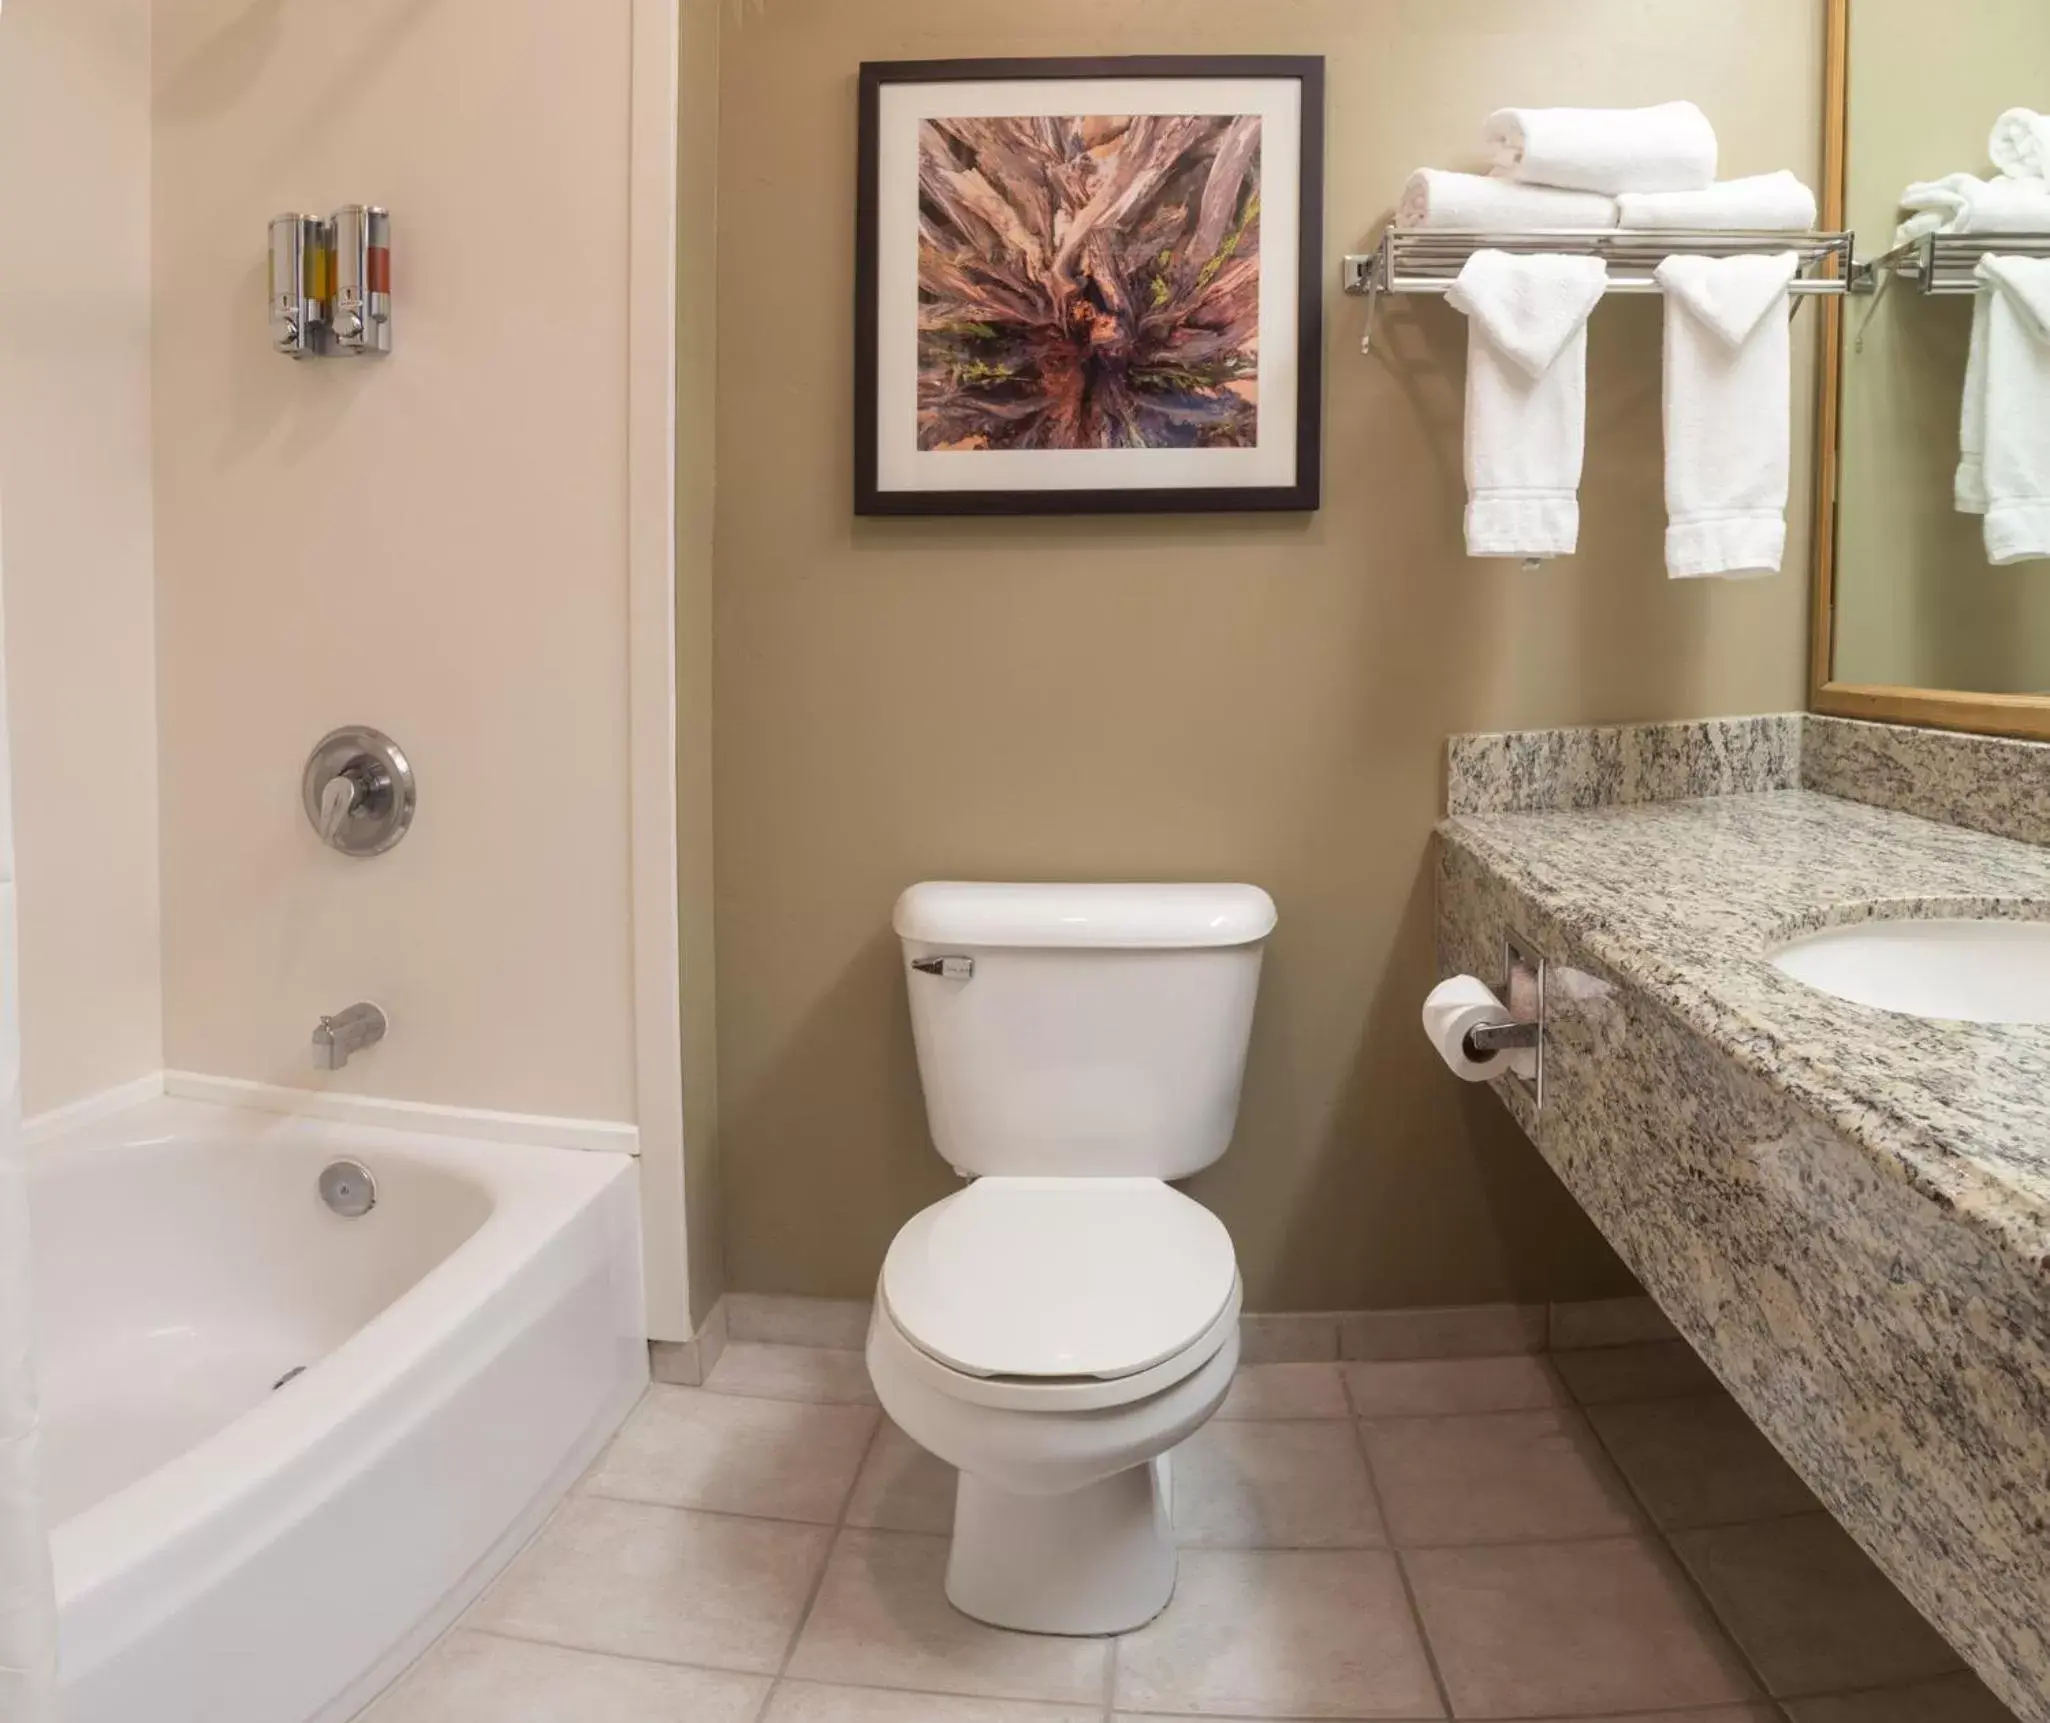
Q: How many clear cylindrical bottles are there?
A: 2